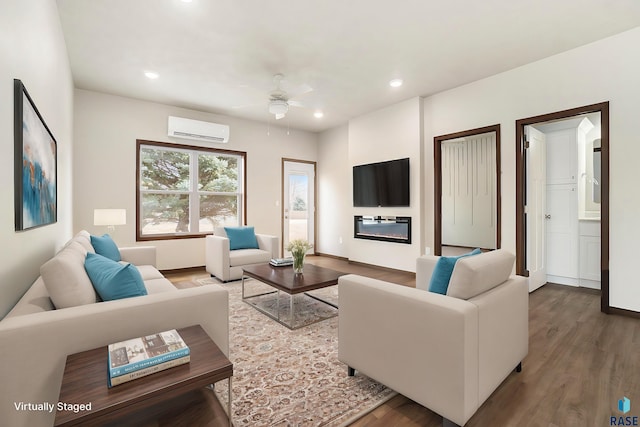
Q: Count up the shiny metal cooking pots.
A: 0